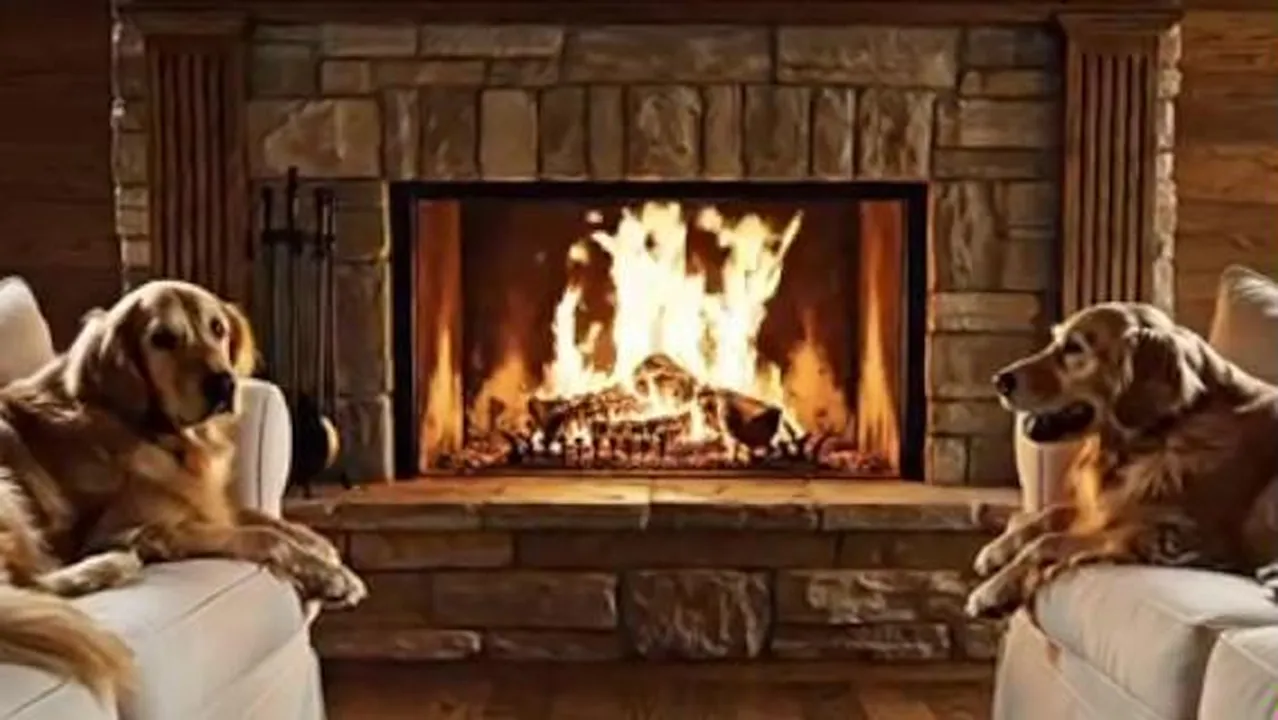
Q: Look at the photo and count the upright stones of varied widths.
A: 10